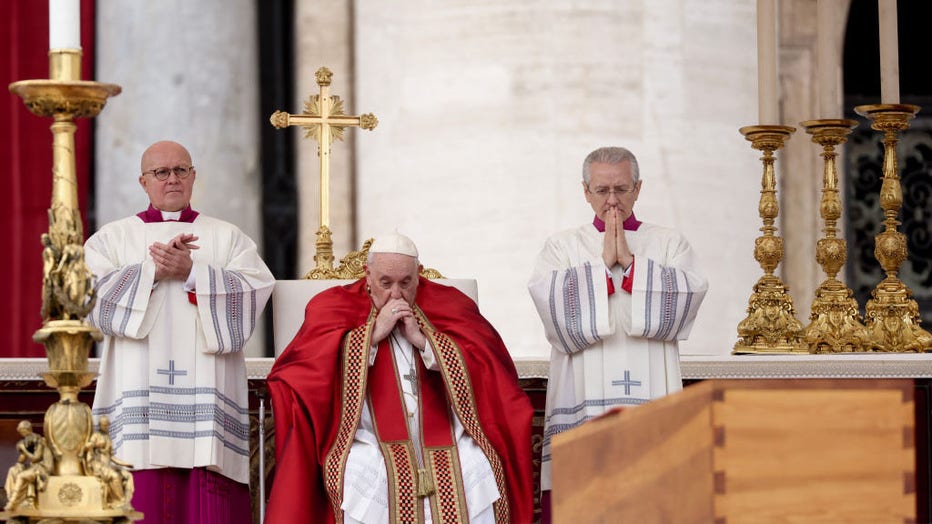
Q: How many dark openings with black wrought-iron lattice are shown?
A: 1